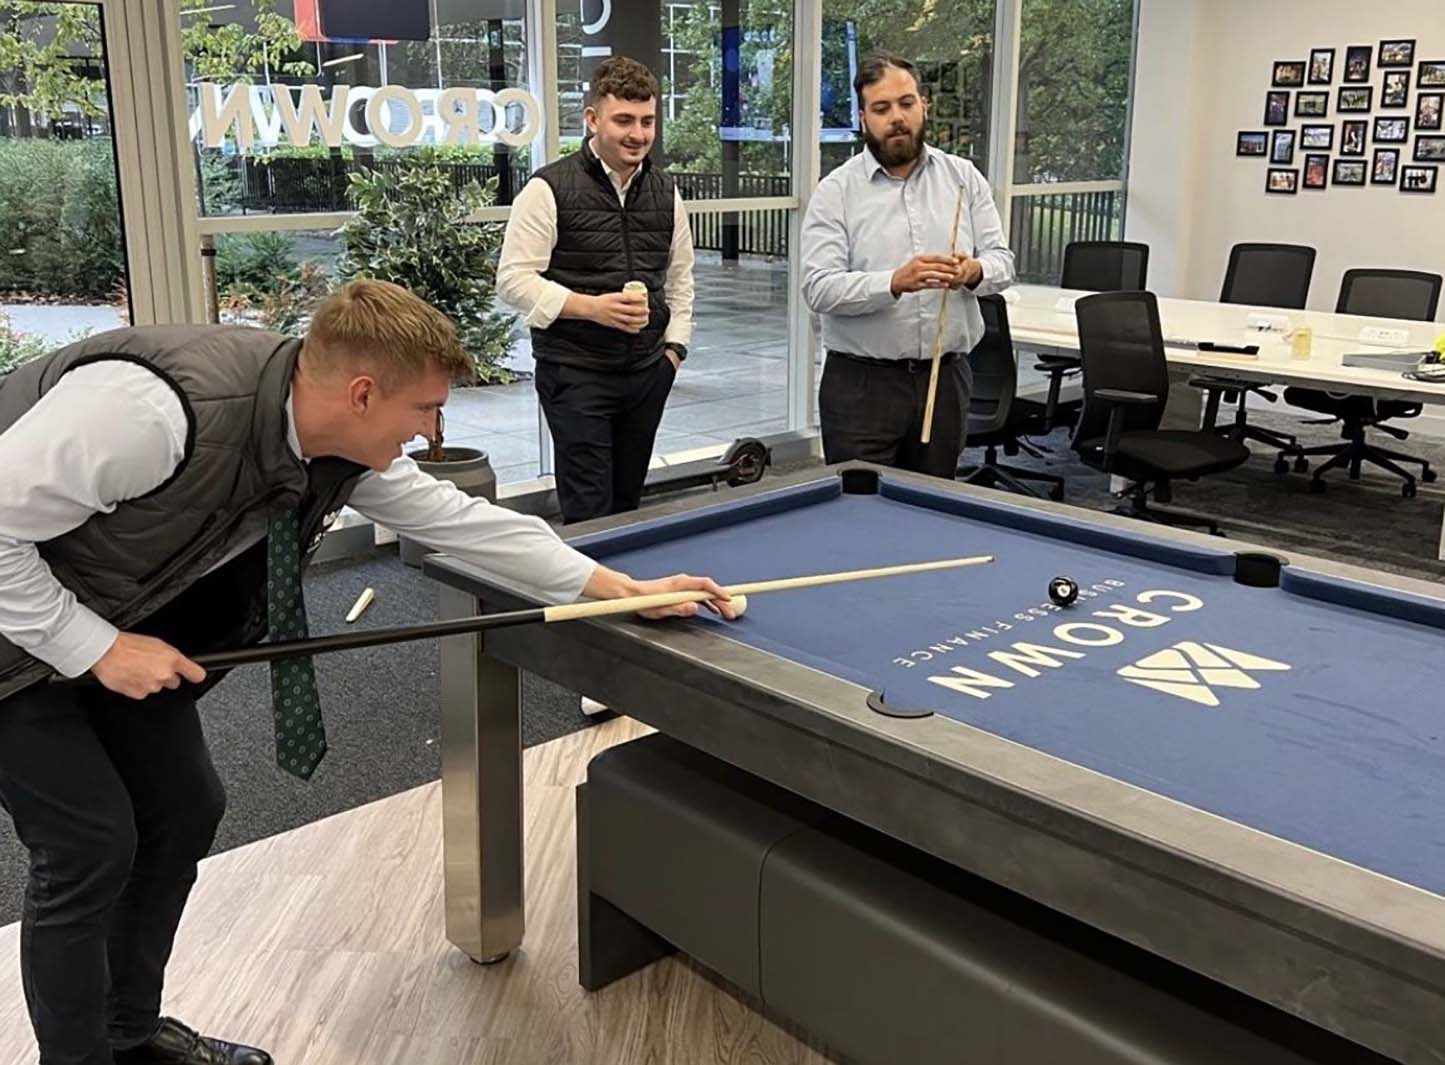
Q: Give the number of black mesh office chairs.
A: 5